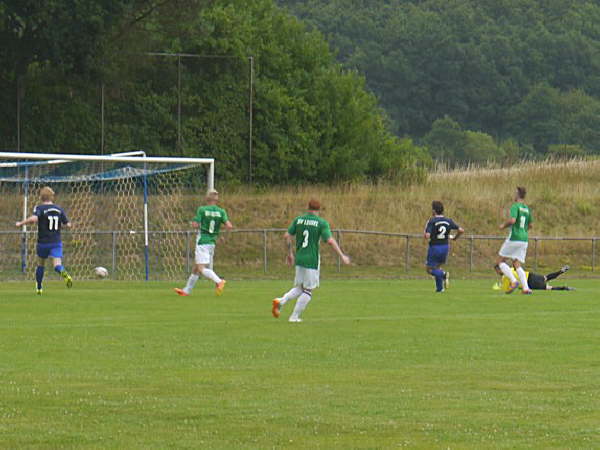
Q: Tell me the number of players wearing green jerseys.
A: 3